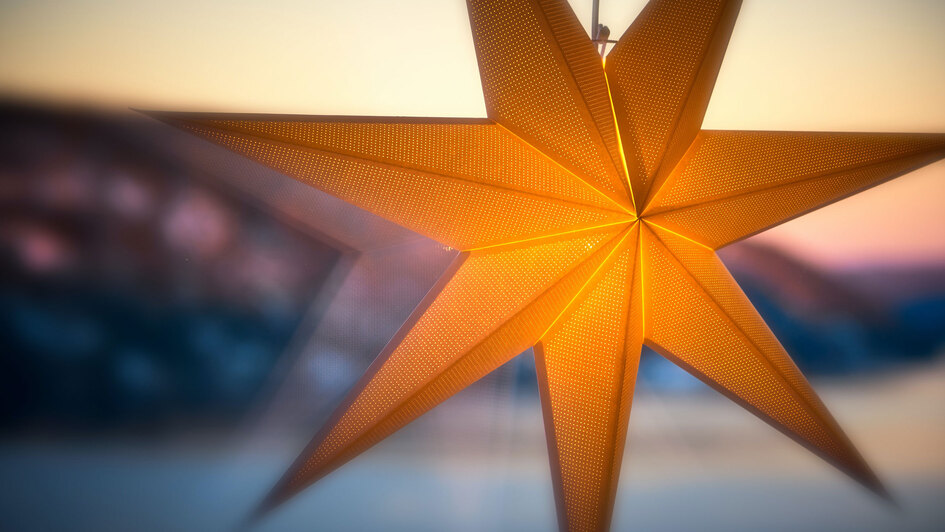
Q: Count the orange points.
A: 7